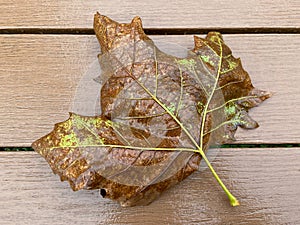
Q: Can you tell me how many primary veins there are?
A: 3